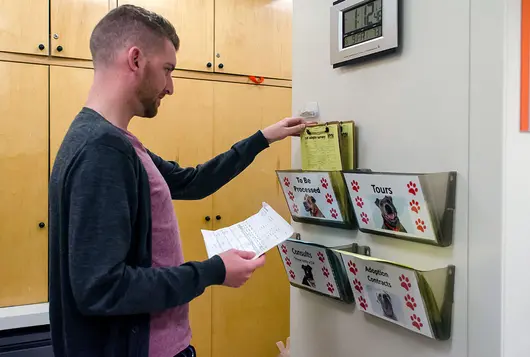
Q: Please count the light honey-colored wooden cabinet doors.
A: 8